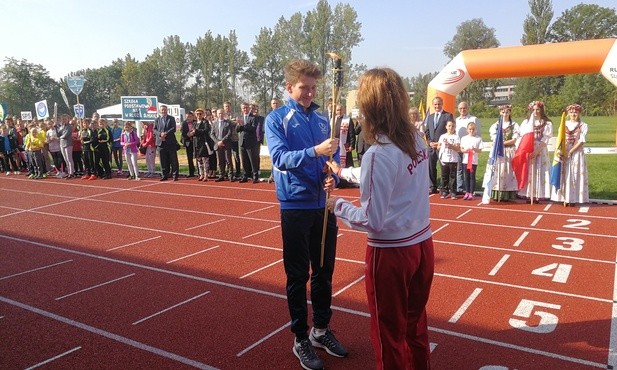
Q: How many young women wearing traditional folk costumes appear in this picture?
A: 3